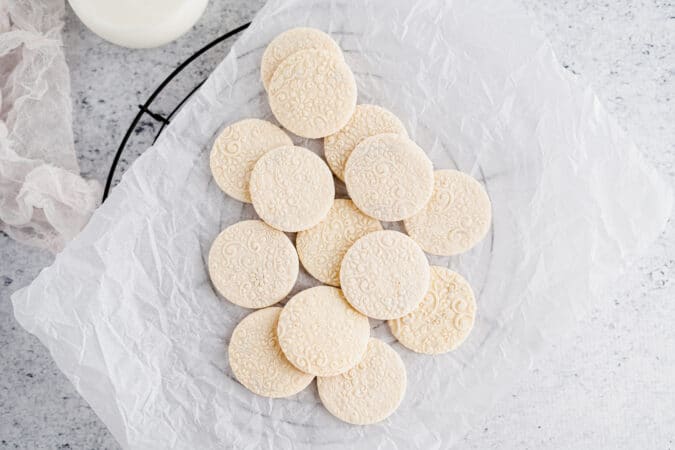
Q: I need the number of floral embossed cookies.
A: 14